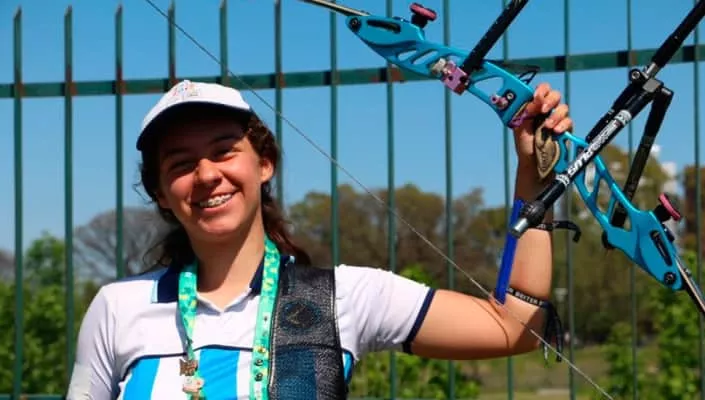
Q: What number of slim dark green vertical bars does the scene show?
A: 13